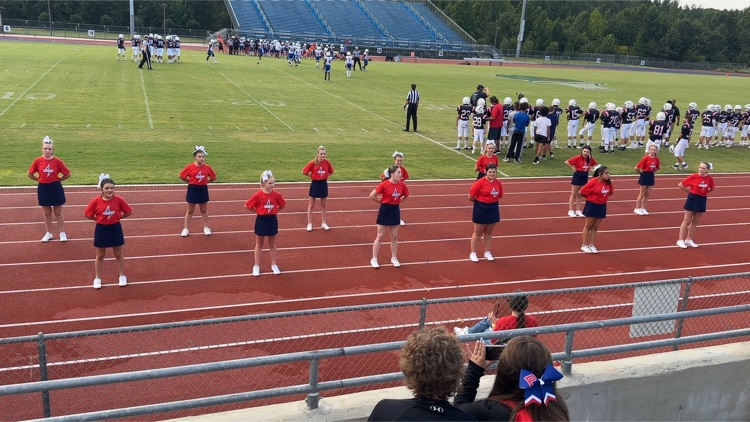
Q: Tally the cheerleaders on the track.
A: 13